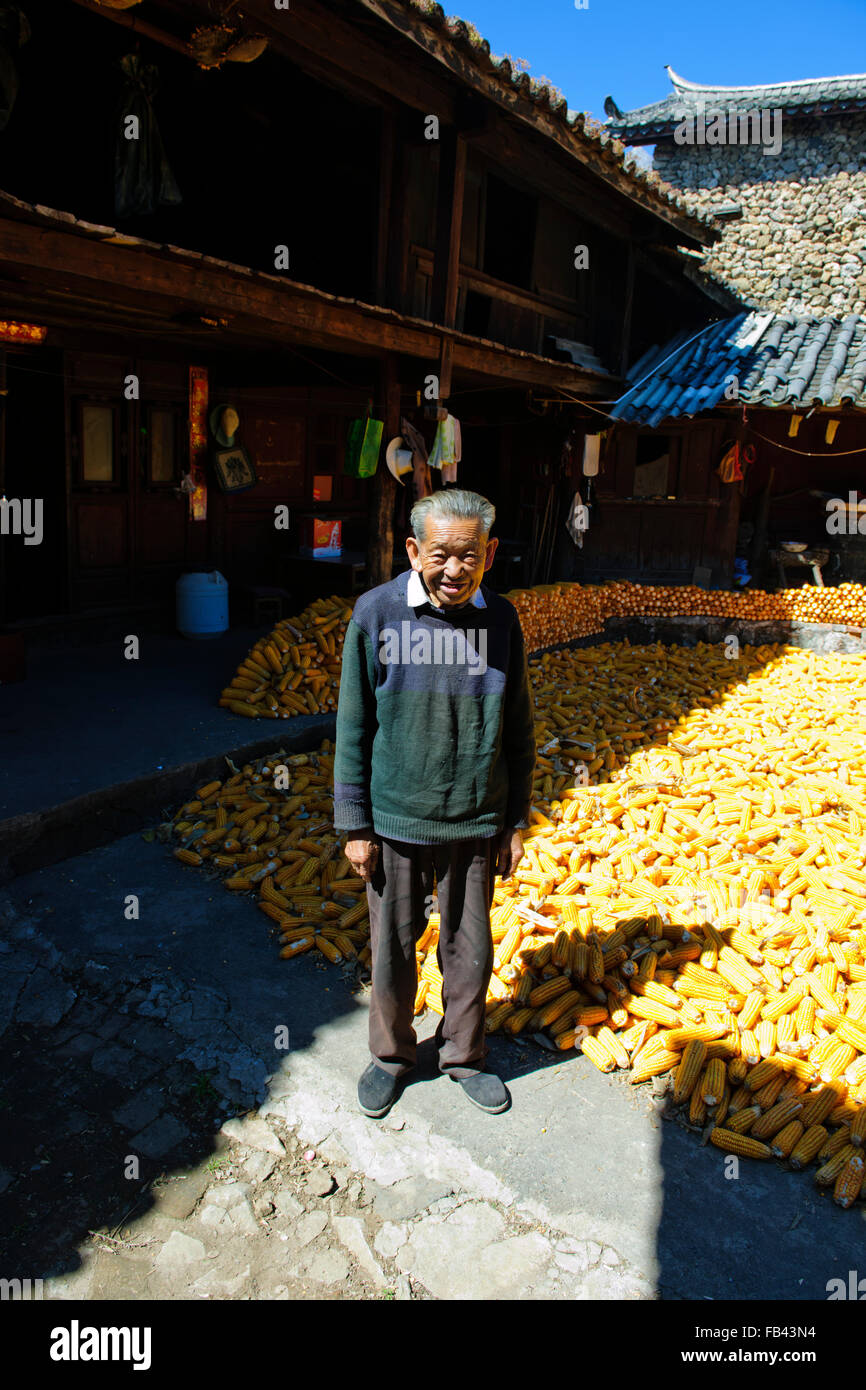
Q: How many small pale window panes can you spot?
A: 2